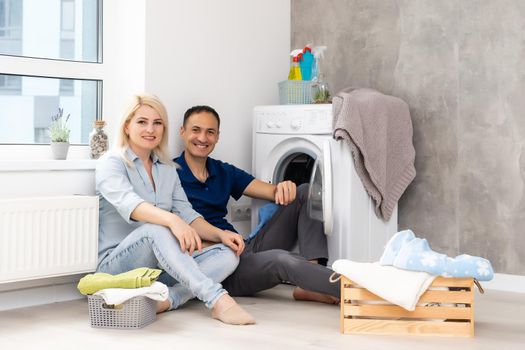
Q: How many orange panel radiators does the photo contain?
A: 0